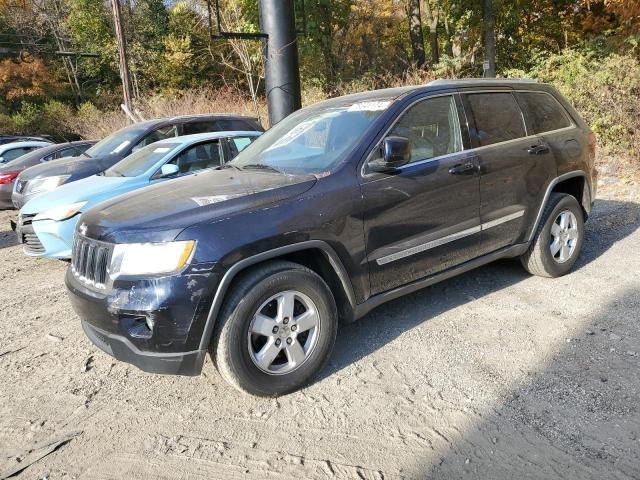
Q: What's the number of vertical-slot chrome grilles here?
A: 1